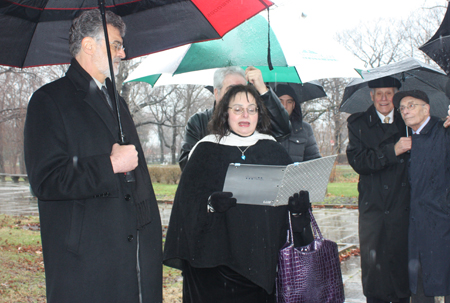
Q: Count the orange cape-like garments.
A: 0